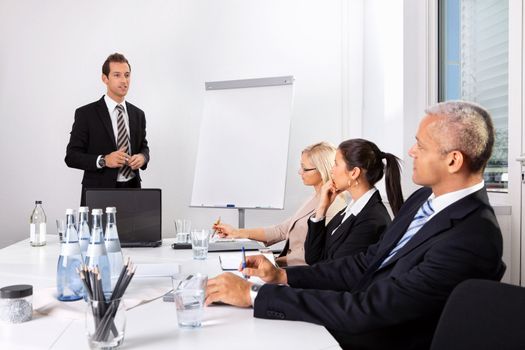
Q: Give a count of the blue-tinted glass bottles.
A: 4